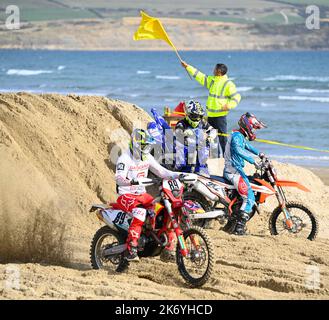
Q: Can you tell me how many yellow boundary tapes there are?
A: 1